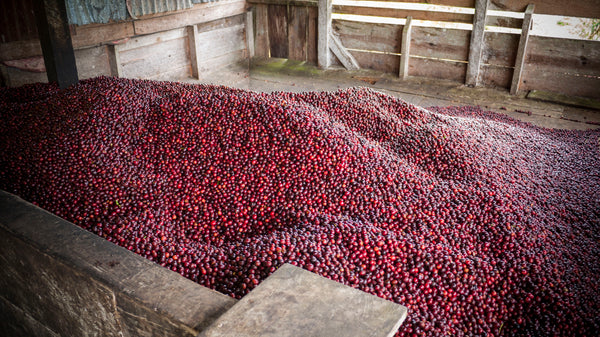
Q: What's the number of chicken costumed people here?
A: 0